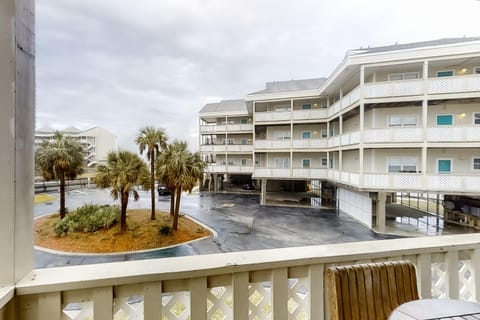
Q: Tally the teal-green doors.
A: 9